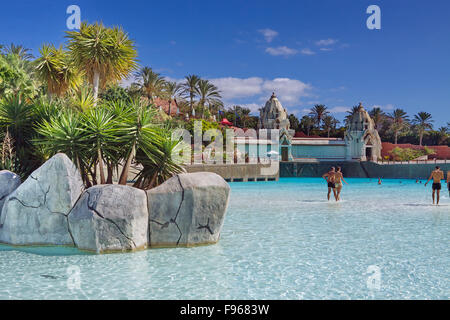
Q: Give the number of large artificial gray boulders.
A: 4